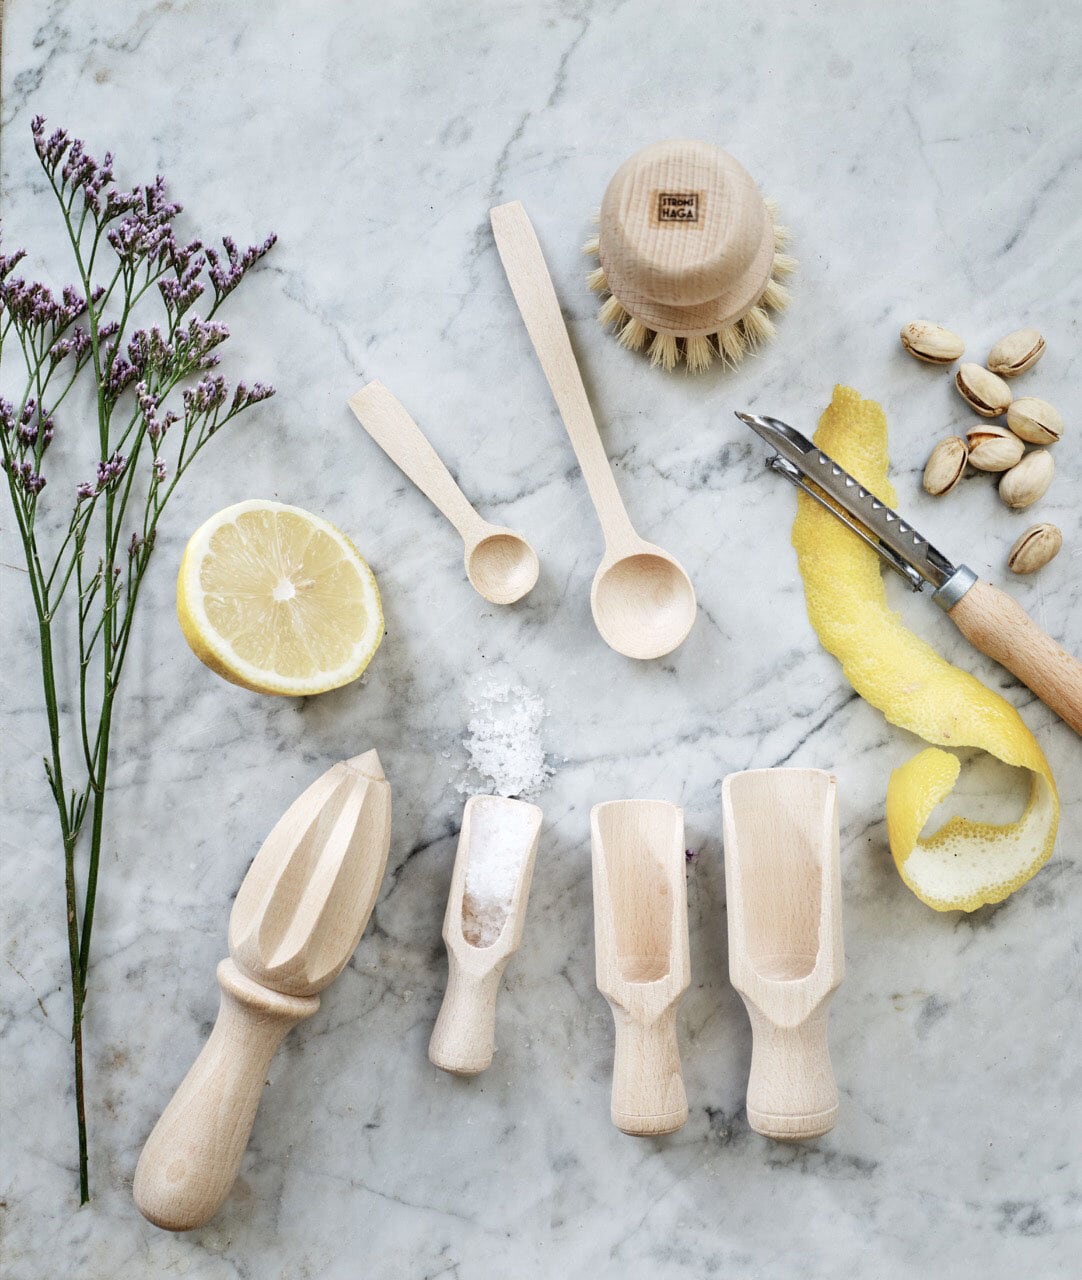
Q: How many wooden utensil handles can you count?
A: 8